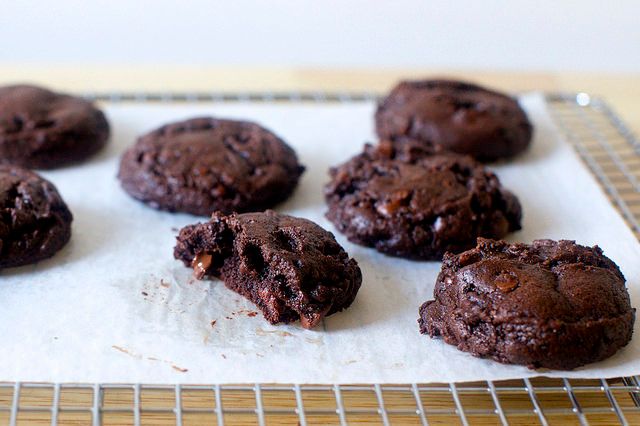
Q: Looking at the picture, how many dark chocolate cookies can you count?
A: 7